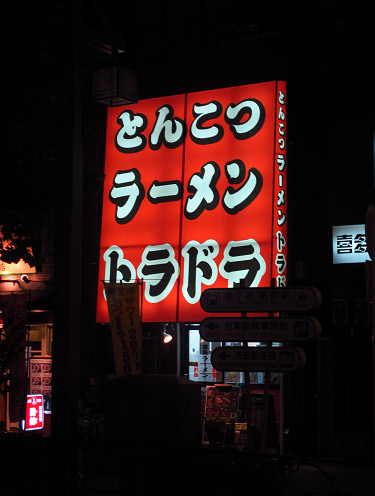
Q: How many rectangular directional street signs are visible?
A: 3